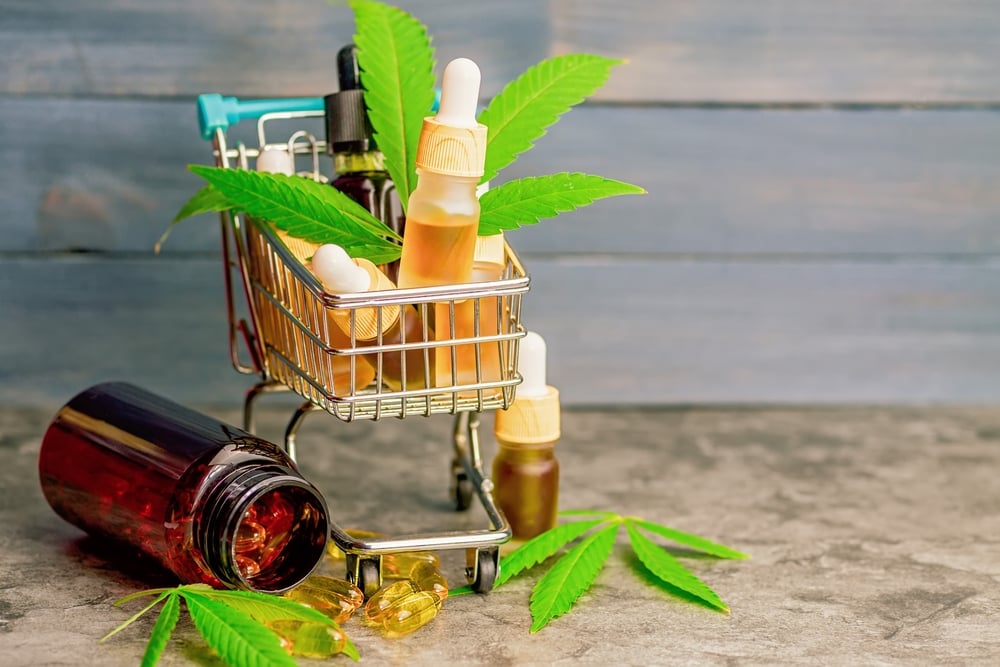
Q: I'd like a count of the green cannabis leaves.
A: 3